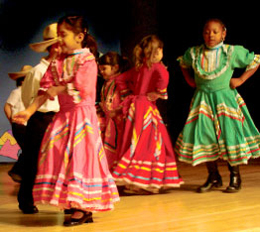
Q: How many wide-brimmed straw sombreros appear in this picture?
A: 2